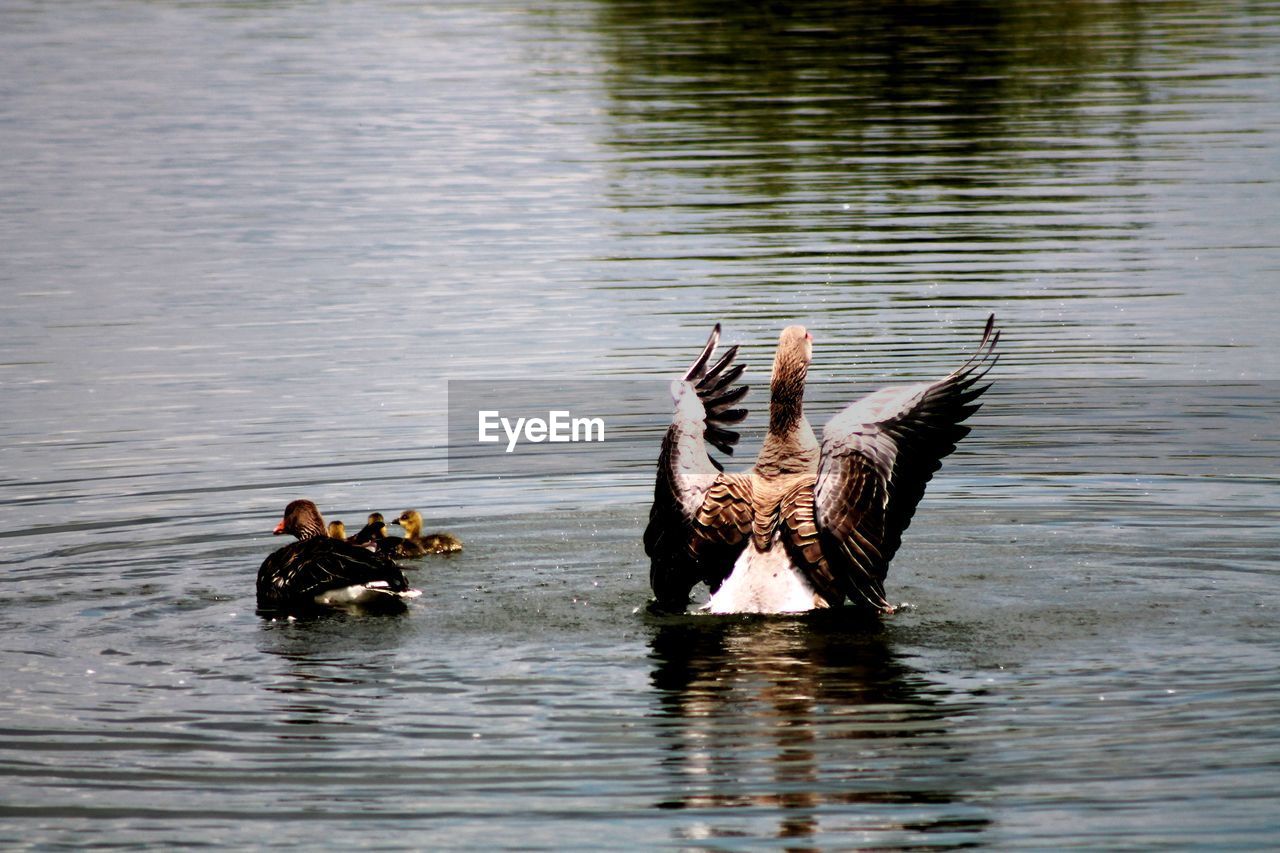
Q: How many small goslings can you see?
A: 3